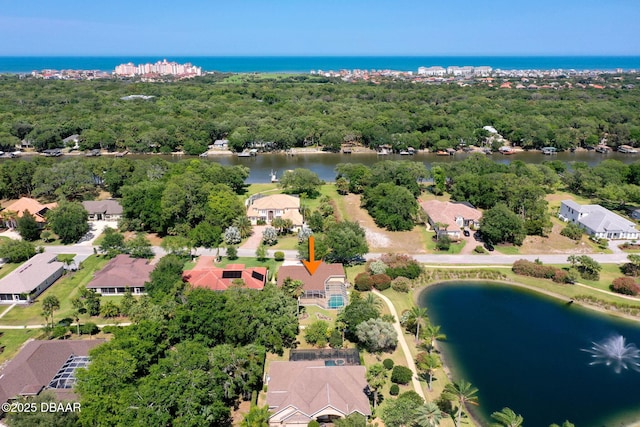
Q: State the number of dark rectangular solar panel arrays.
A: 2